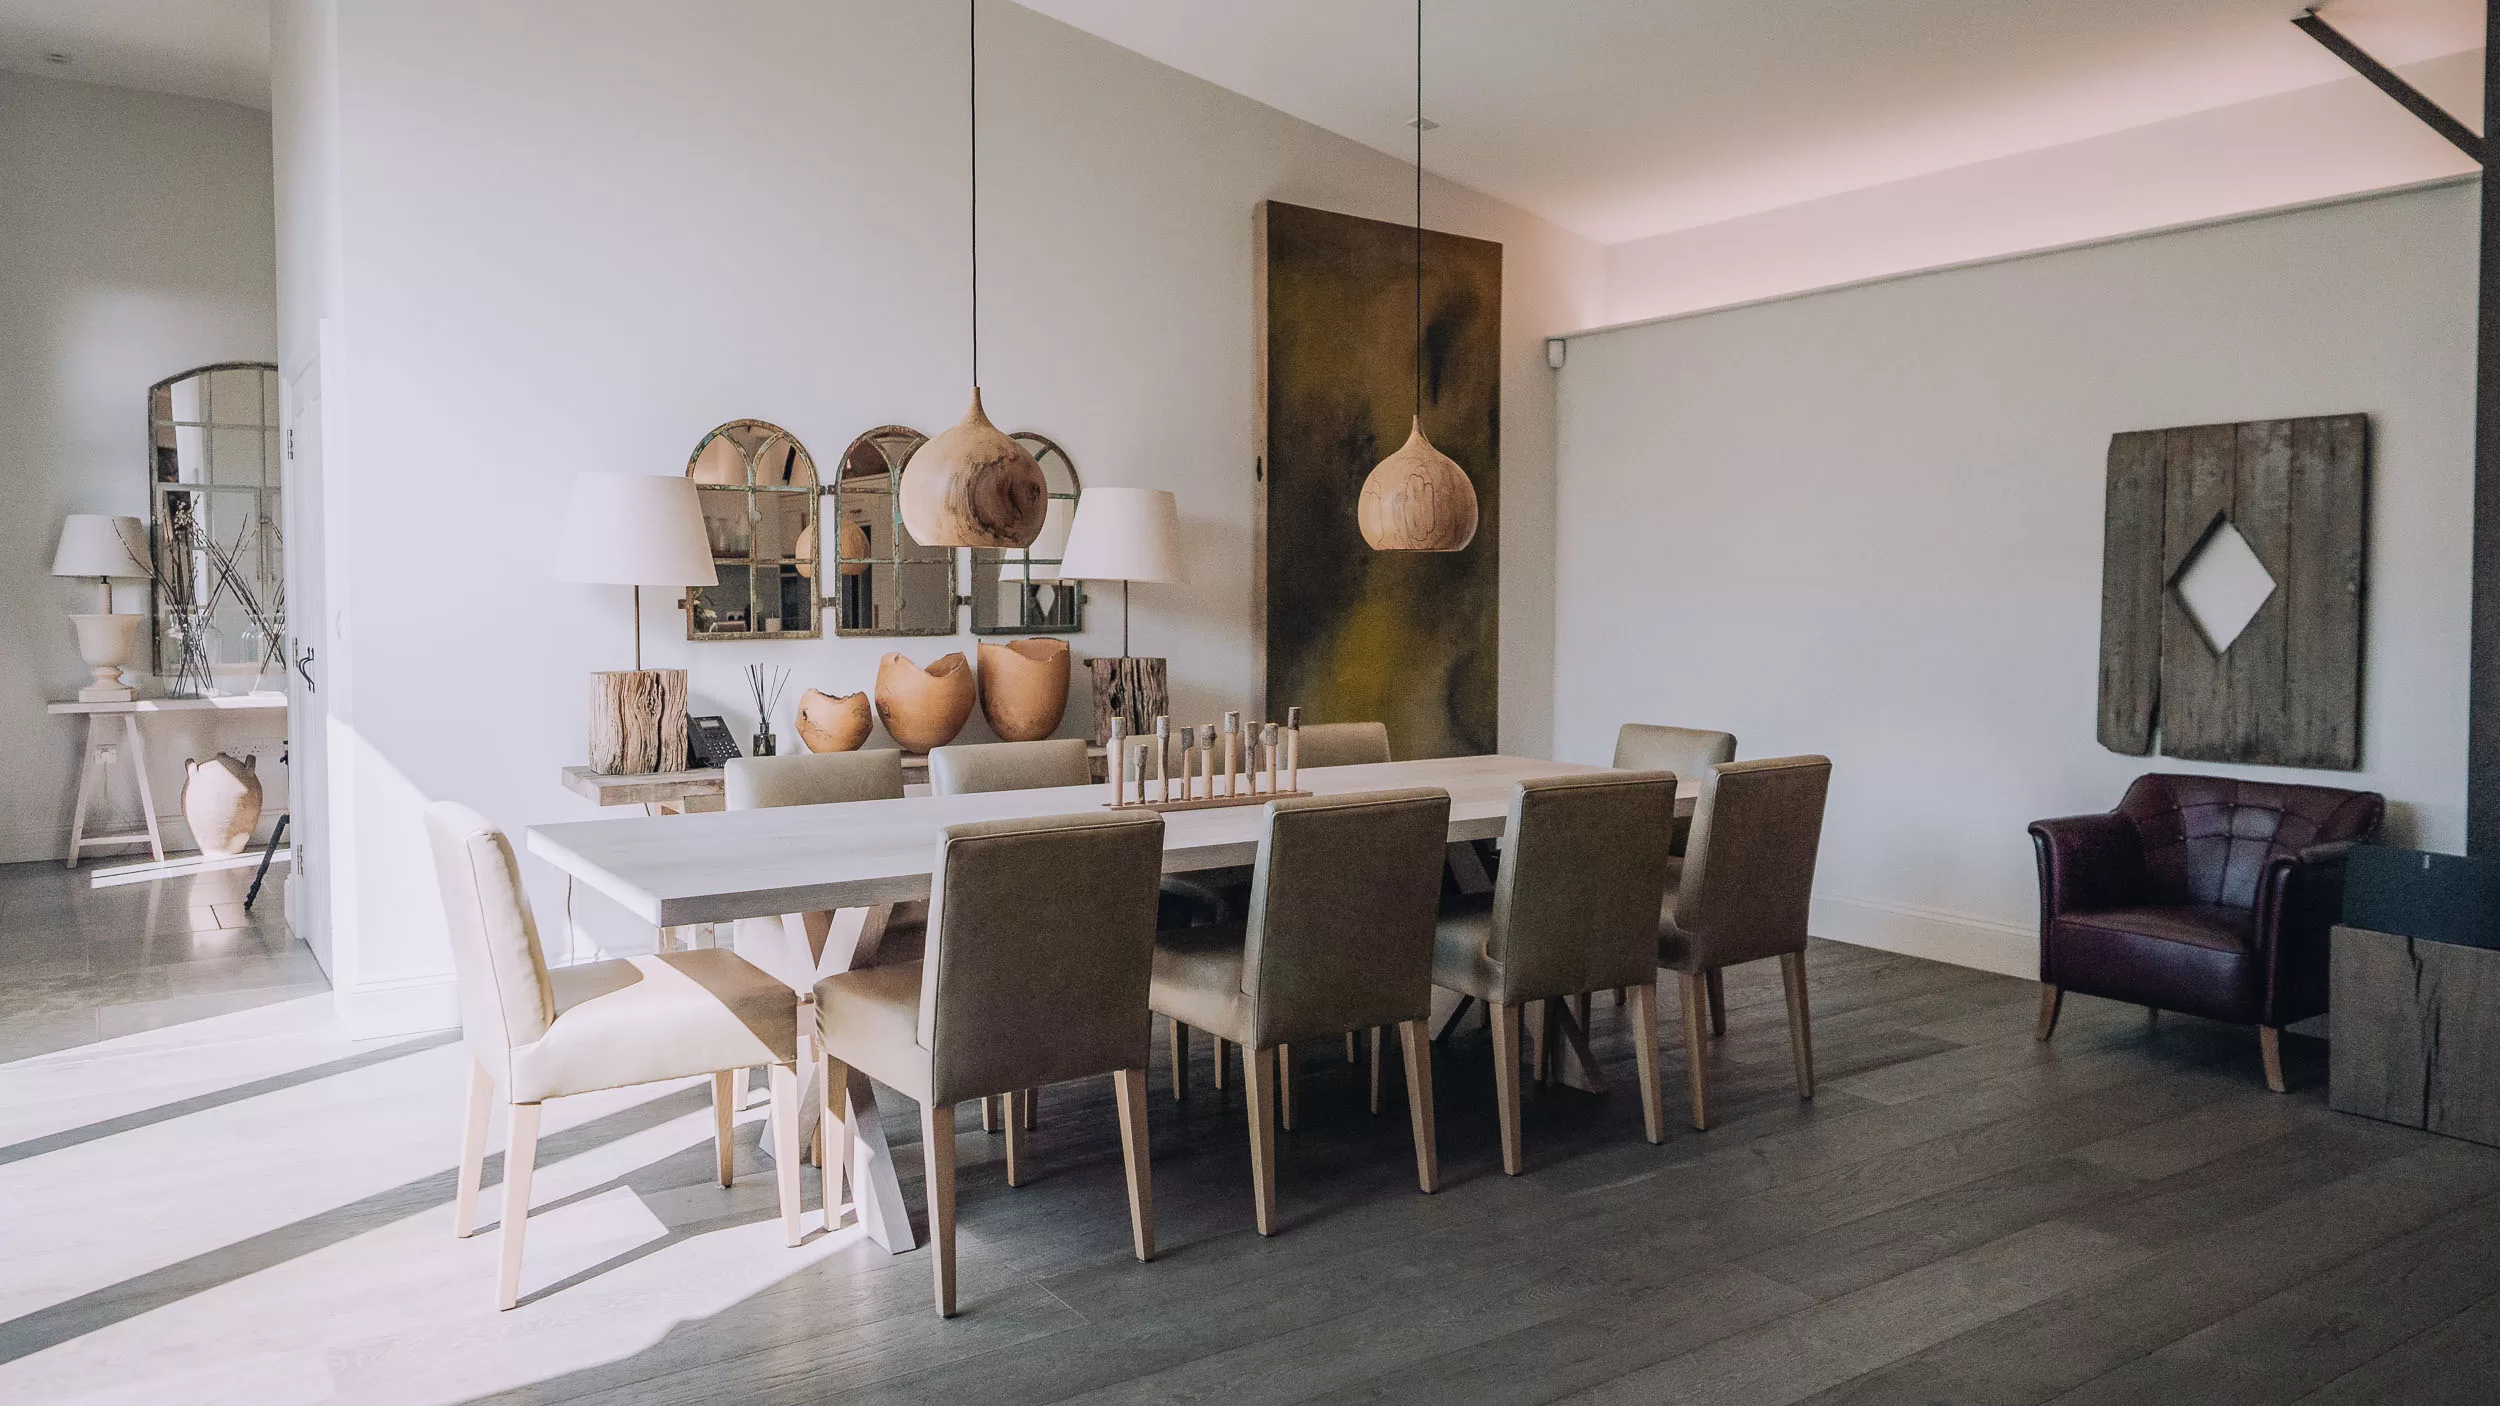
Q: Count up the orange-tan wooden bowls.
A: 3